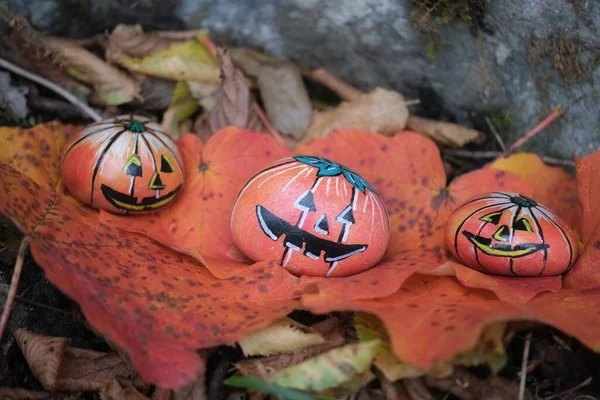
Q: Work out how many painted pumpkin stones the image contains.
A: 3